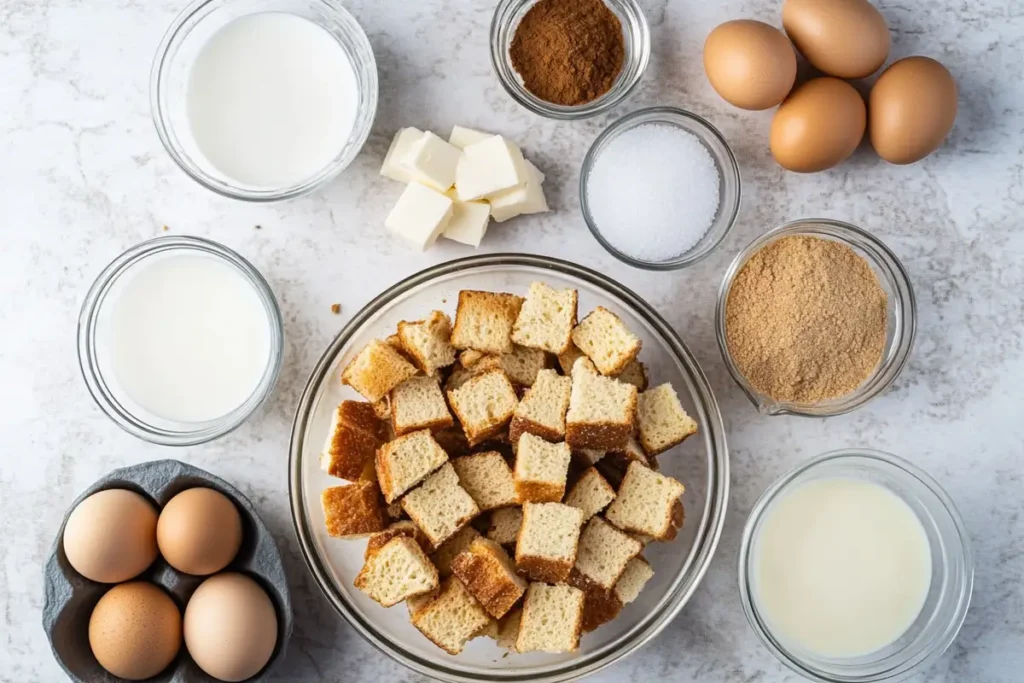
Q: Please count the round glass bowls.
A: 7